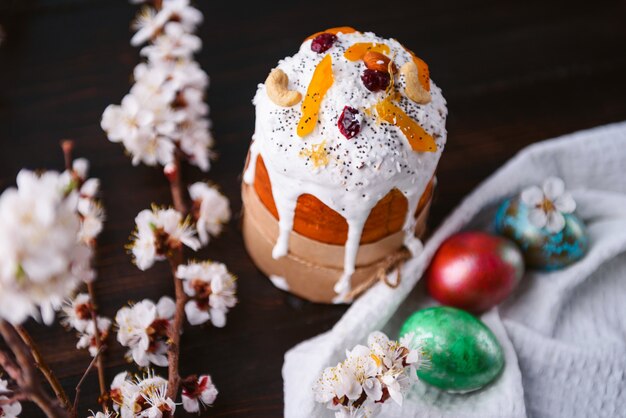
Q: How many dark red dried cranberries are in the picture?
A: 3